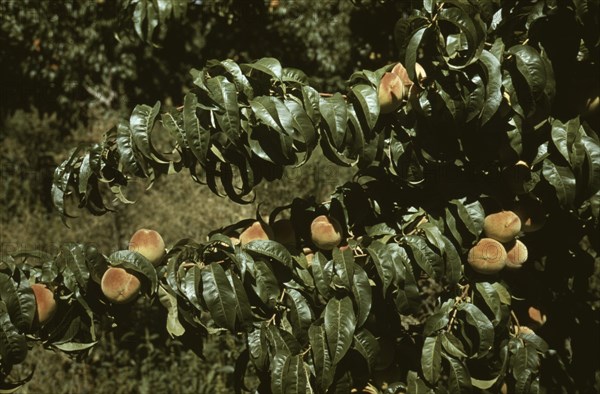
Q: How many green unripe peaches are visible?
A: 0